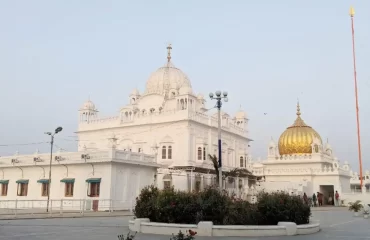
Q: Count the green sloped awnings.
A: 5